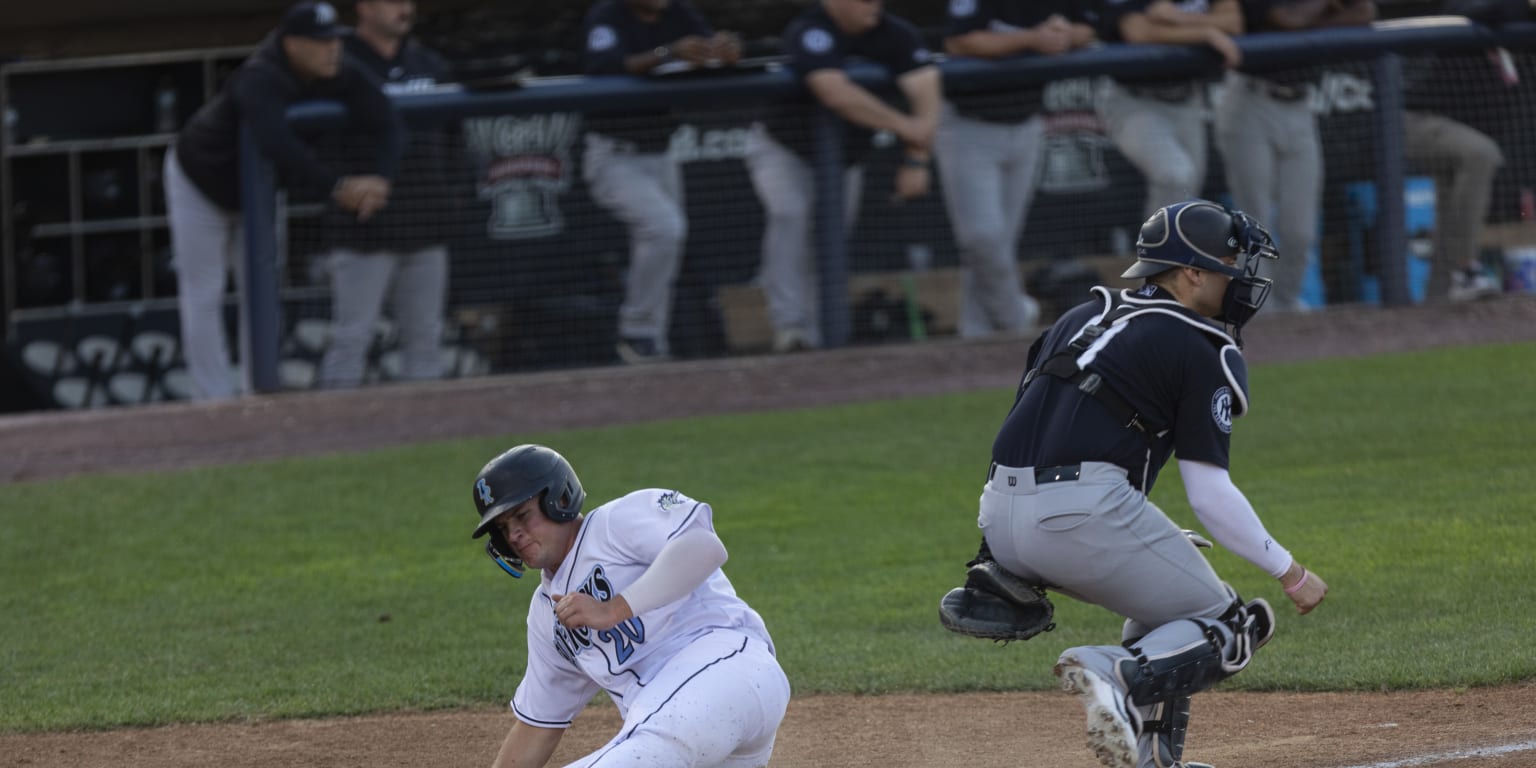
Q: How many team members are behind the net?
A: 8